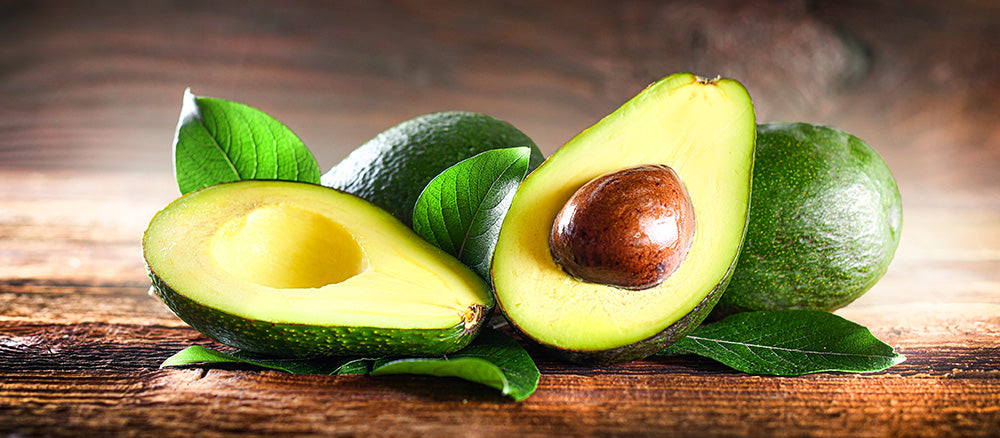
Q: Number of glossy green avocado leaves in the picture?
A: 5